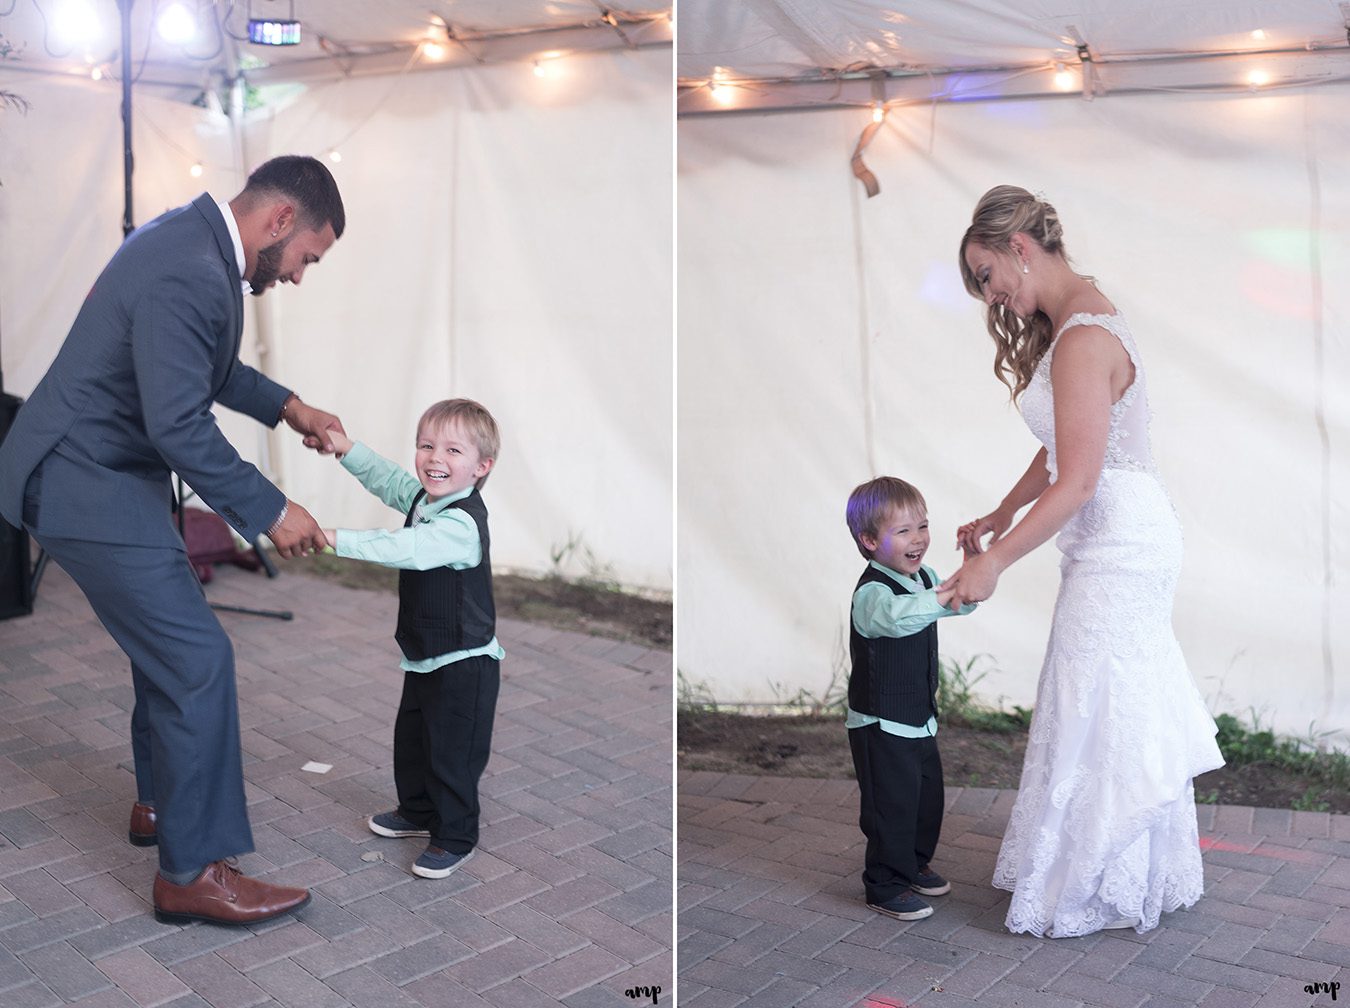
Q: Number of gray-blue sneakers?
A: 4